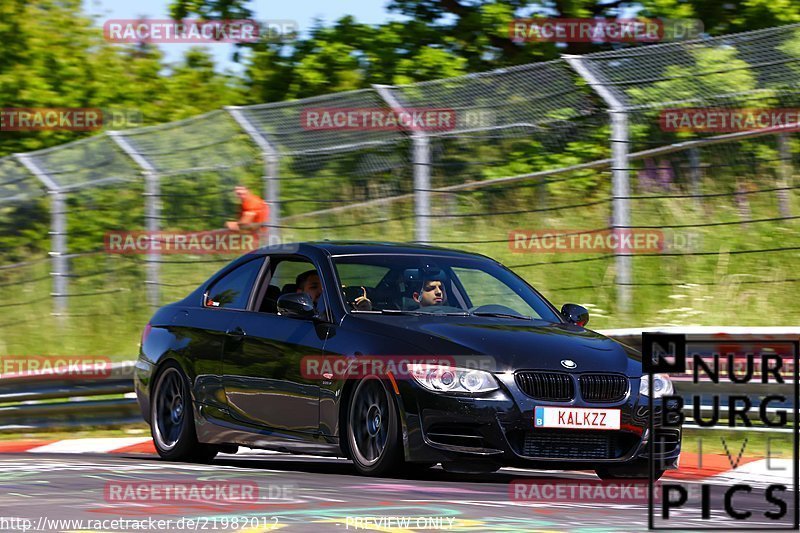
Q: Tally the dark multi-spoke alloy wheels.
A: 2